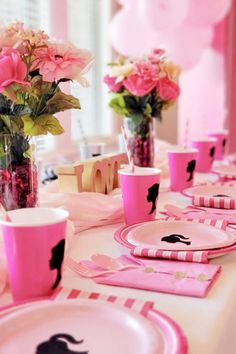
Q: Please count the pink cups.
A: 5